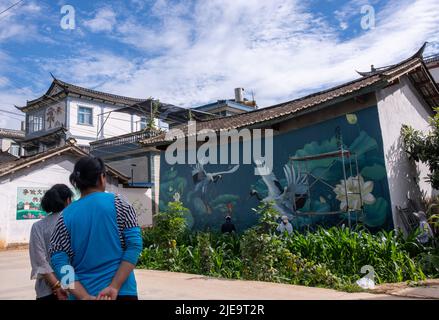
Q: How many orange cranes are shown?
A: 0